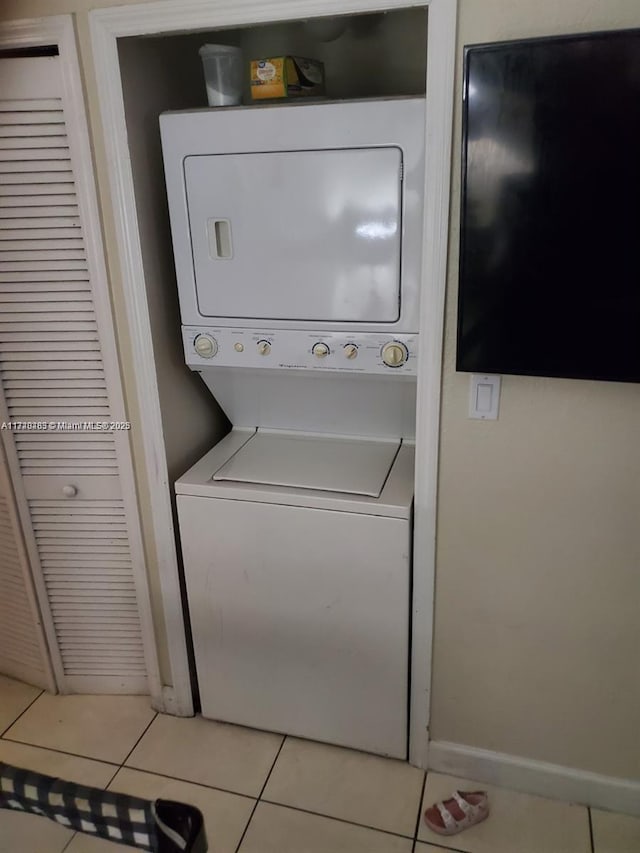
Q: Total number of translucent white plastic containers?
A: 1